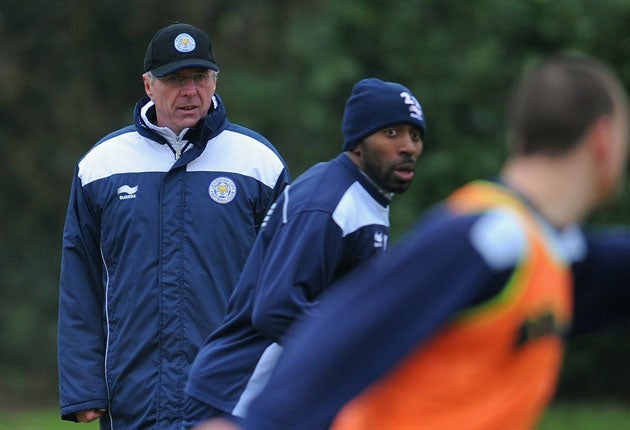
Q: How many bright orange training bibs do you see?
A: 1